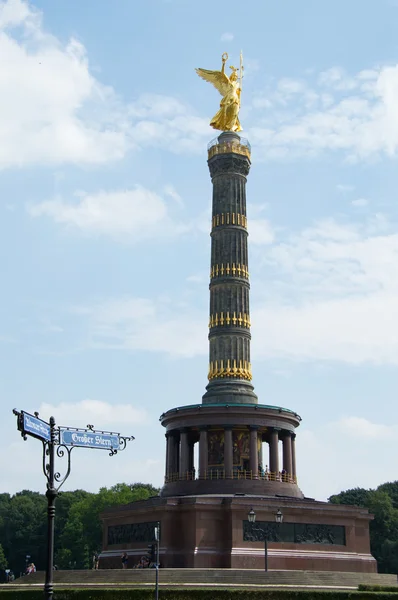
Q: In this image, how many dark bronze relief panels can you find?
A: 2